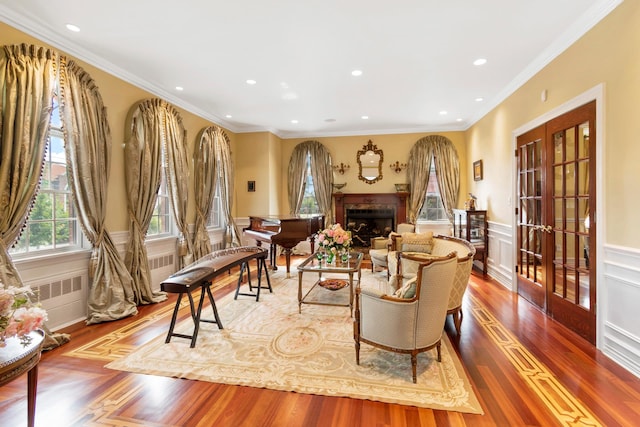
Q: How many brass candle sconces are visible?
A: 2